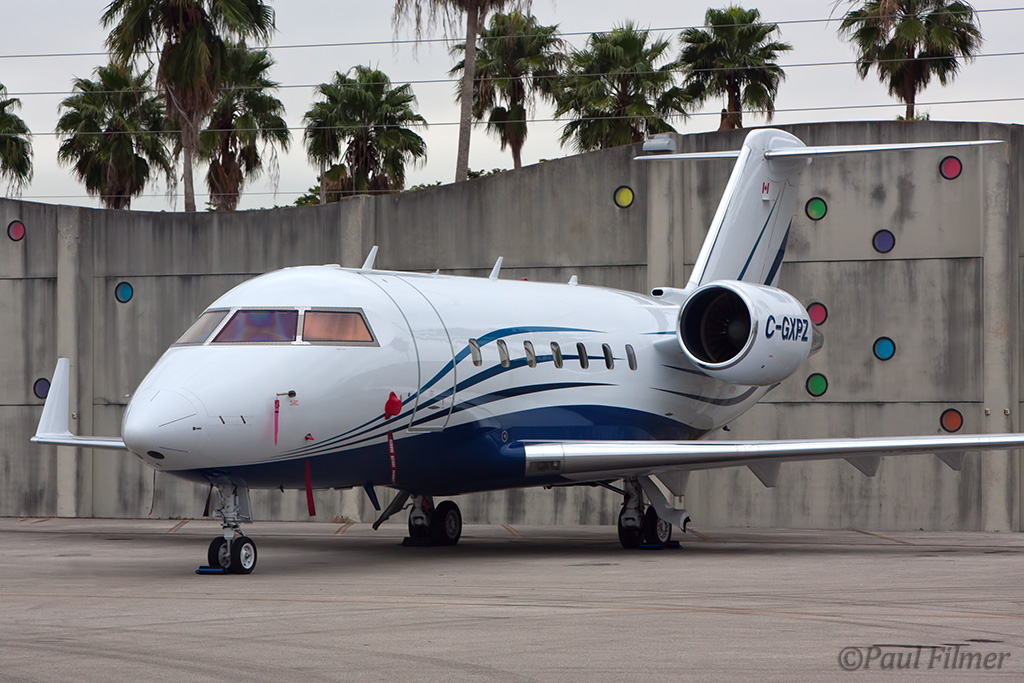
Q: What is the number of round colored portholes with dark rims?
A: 11